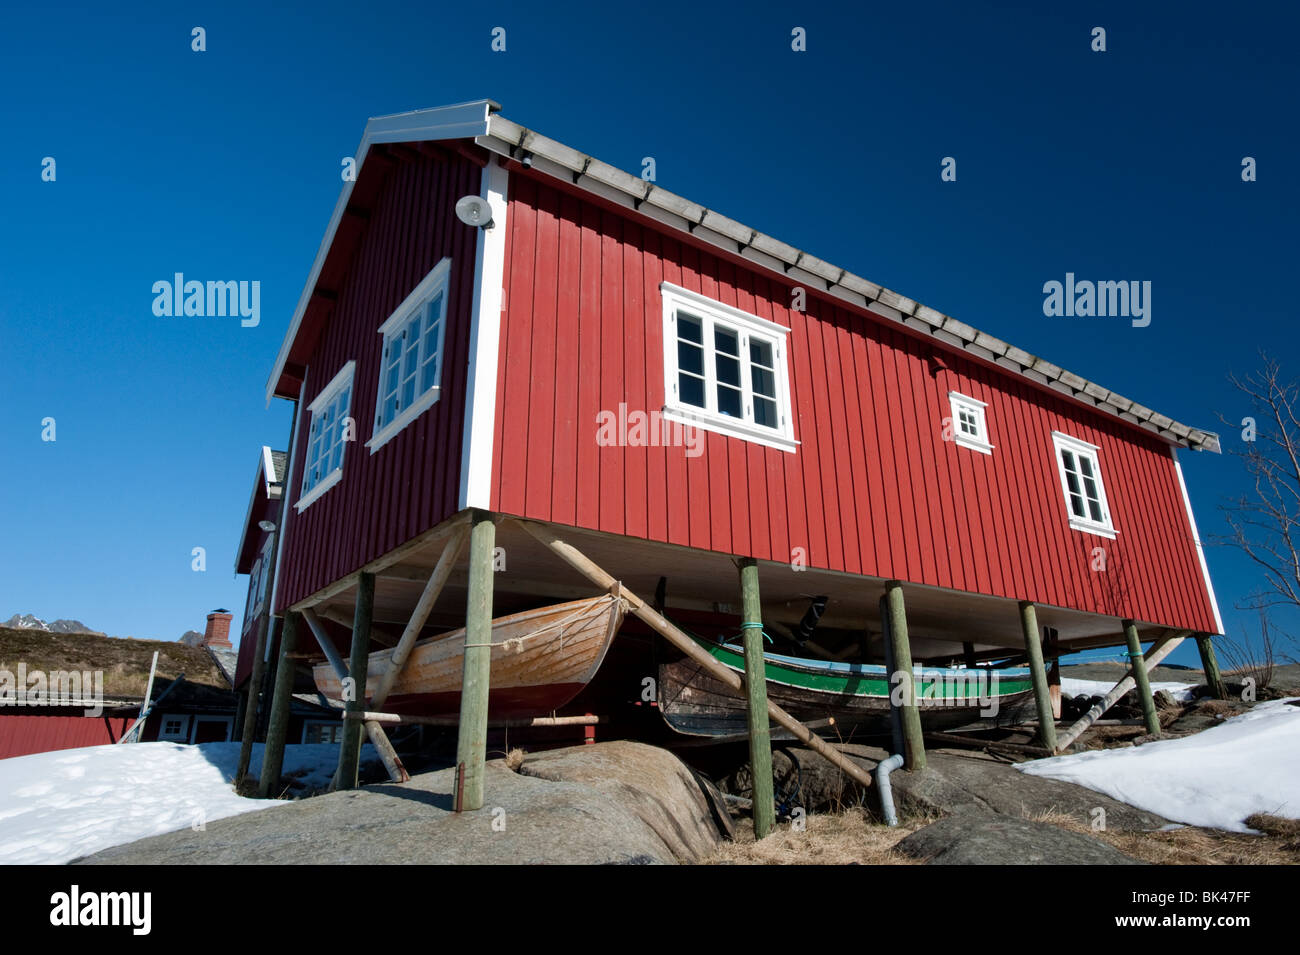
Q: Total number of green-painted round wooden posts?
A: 8